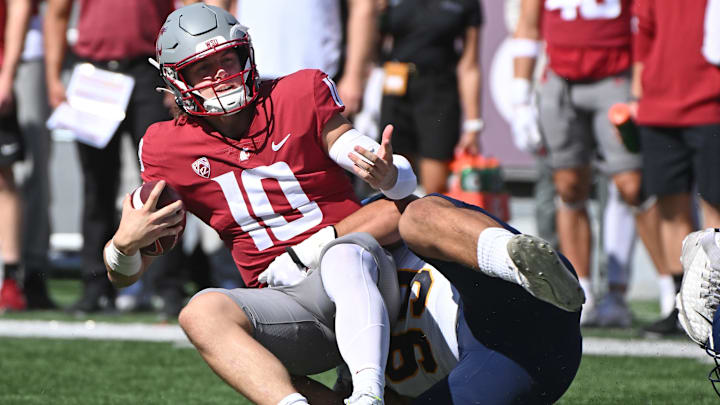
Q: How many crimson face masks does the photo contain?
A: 1